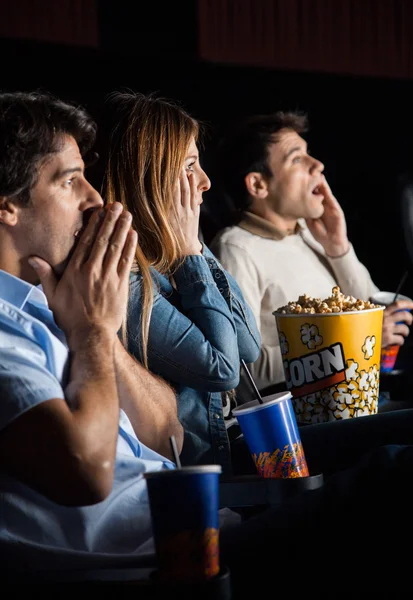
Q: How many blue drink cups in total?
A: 3